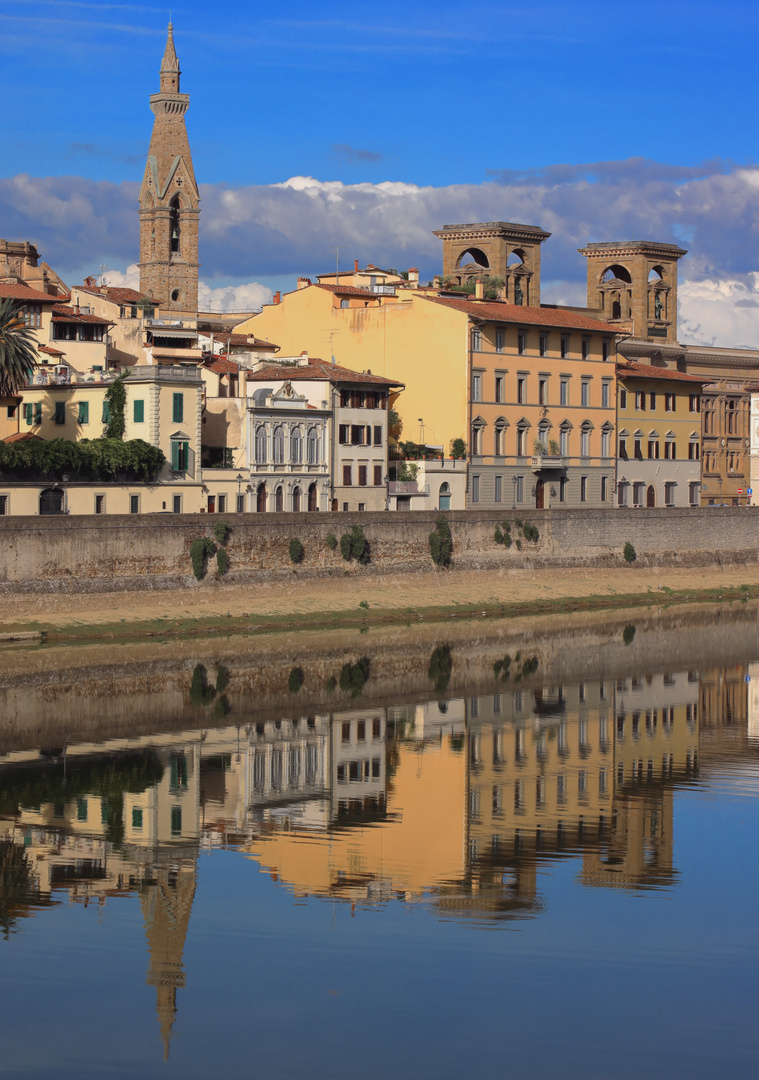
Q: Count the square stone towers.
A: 2